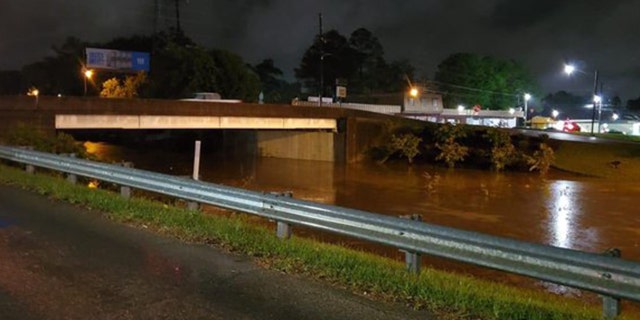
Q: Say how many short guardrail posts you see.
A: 7